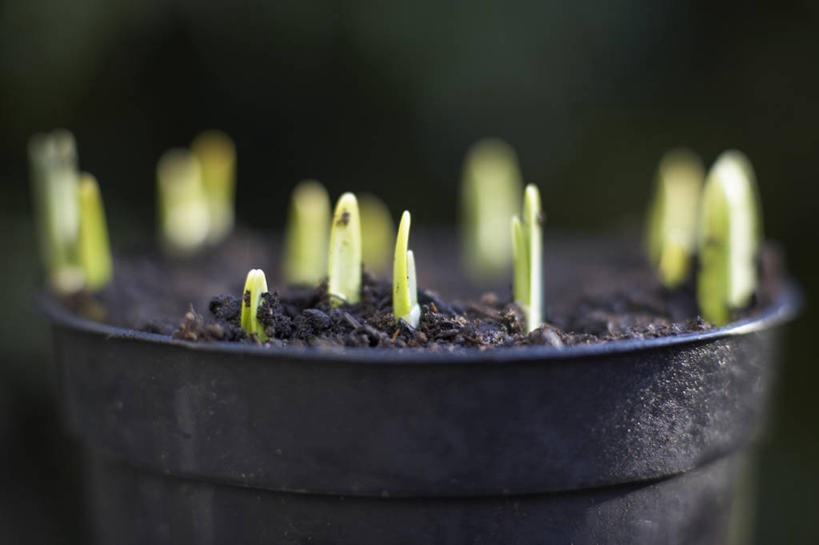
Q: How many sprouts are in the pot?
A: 13